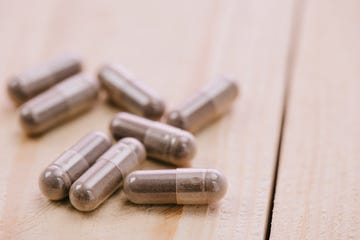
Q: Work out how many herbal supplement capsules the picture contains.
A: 8